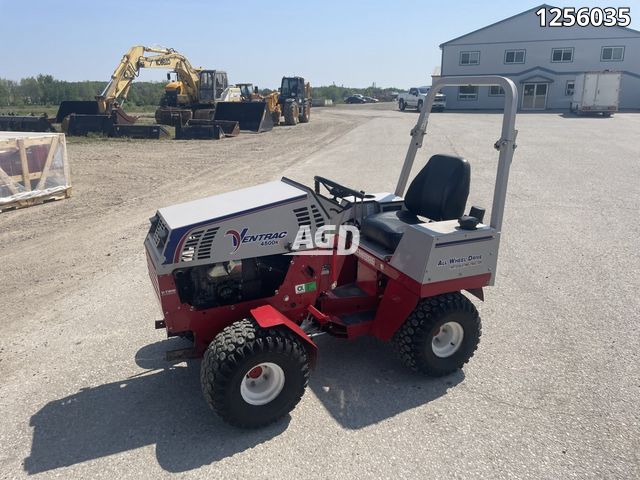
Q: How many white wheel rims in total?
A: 2